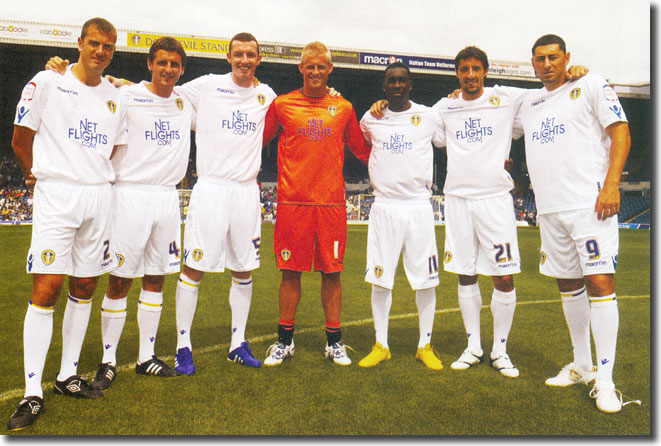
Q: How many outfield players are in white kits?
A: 6